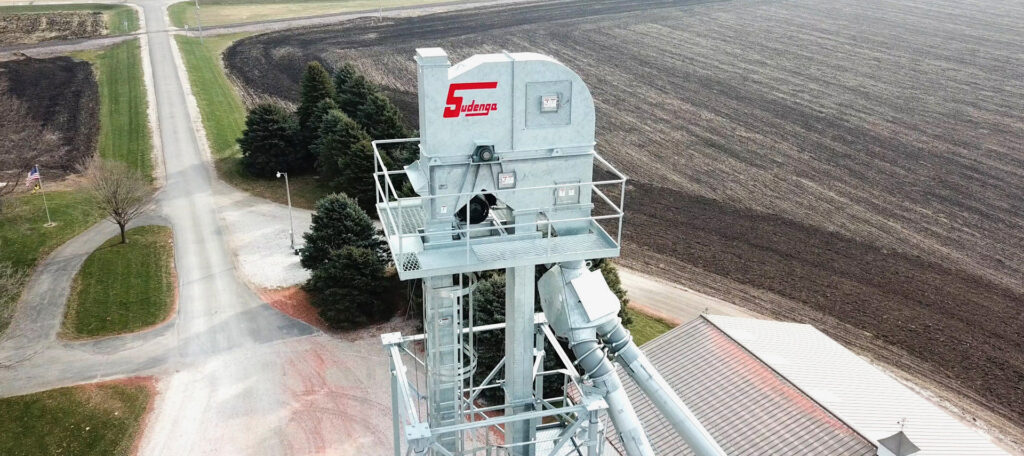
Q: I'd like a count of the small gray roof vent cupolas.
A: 1